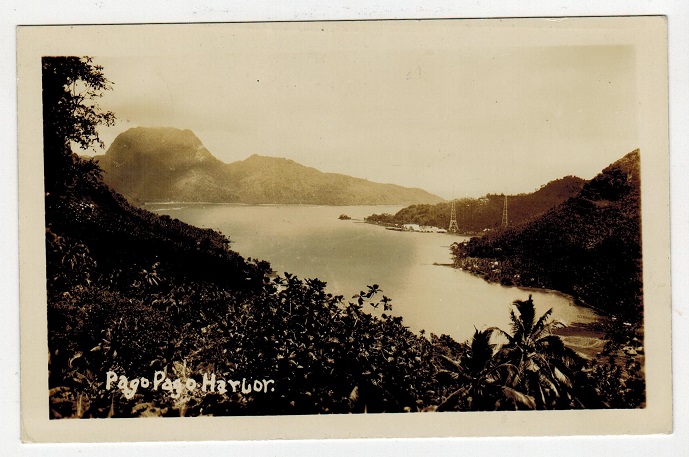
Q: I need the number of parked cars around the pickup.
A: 0